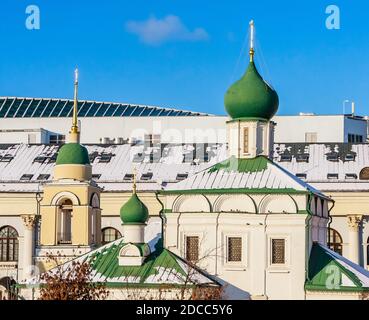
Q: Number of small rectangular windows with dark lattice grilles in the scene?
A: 3